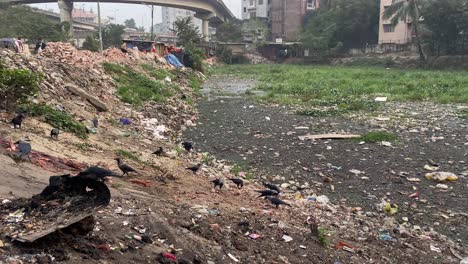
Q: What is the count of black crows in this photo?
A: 13